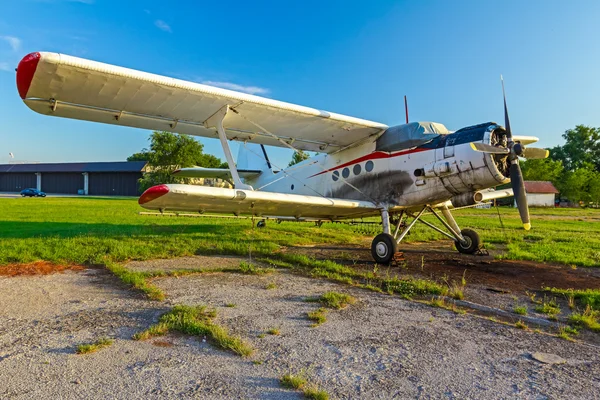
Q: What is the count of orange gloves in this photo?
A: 0